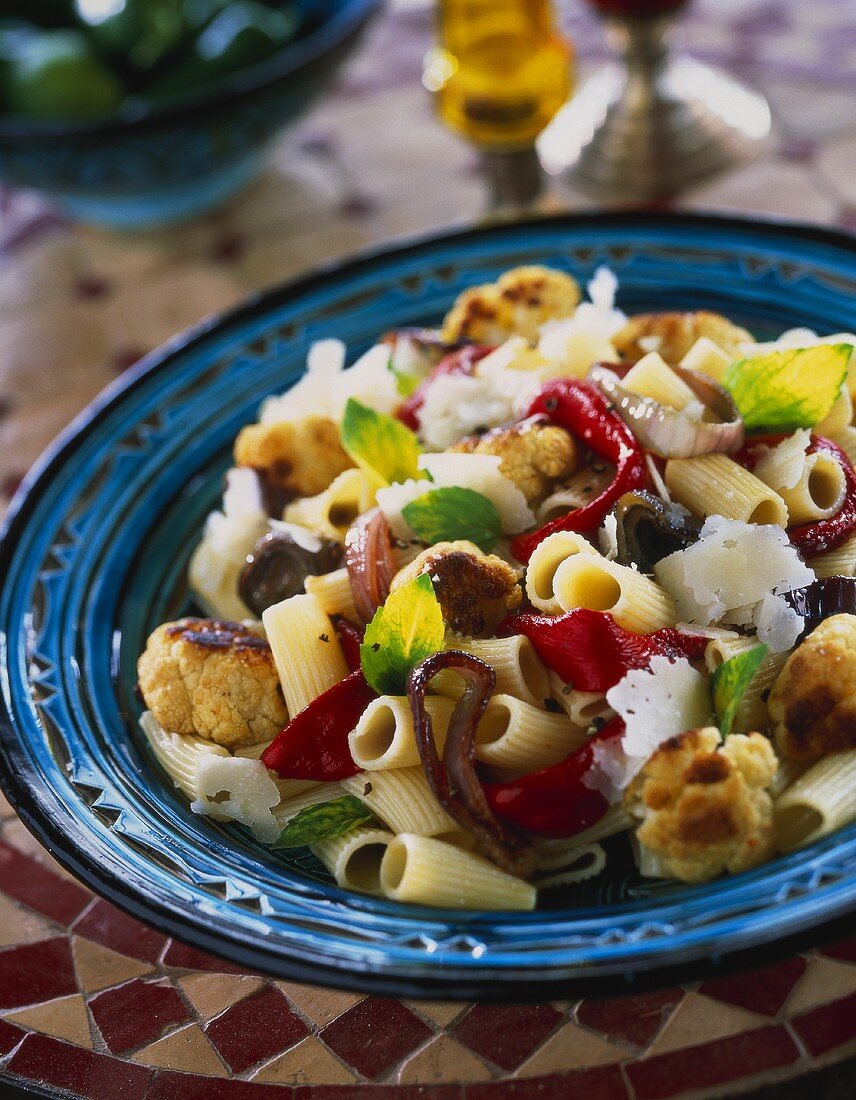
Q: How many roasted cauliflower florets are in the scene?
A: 8